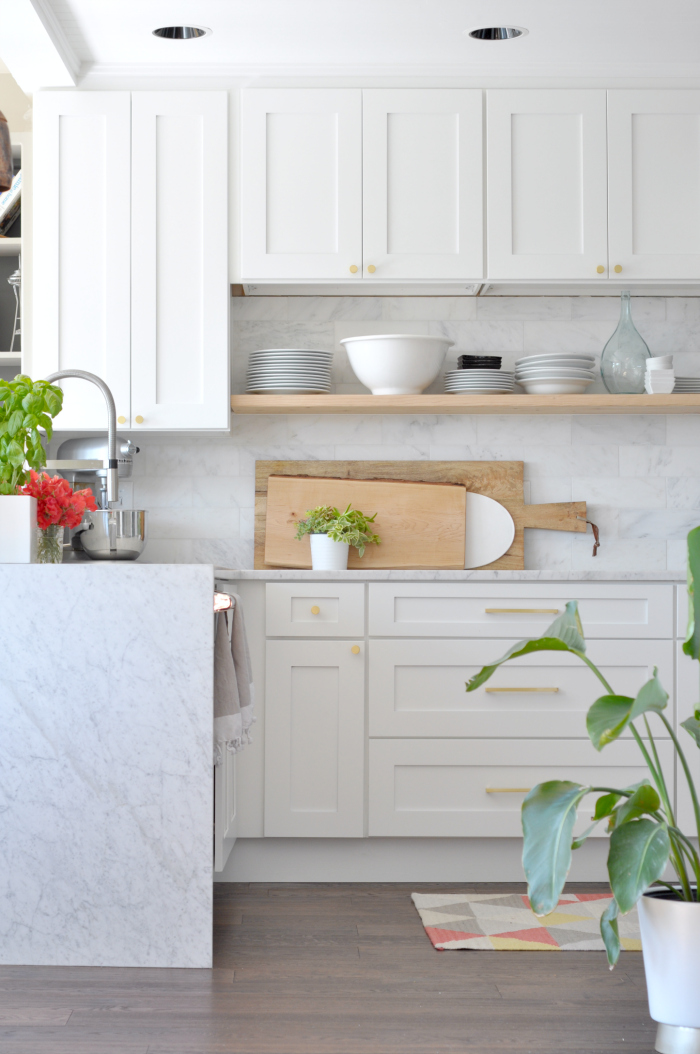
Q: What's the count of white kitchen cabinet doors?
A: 7